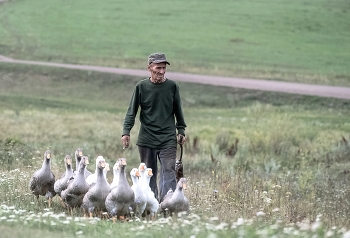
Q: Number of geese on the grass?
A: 13